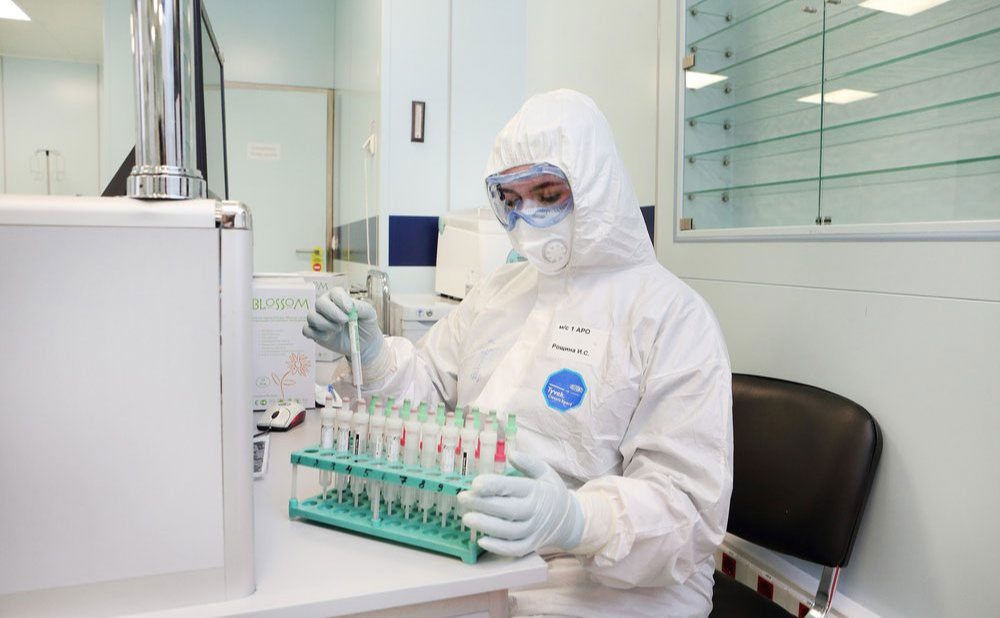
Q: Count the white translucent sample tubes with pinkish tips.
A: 10